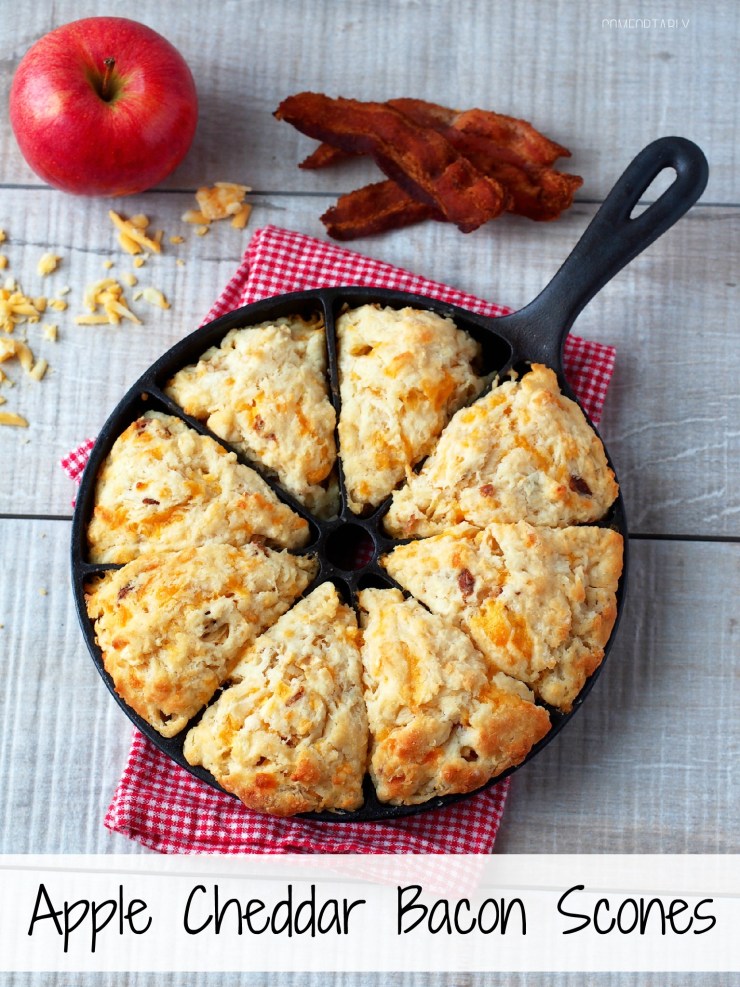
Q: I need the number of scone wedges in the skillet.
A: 8